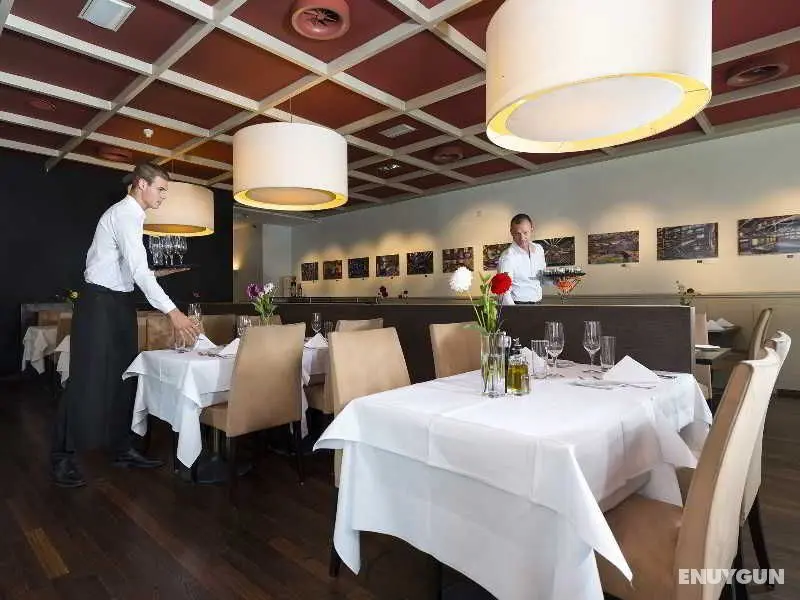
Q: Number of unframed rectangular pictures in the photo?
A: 11